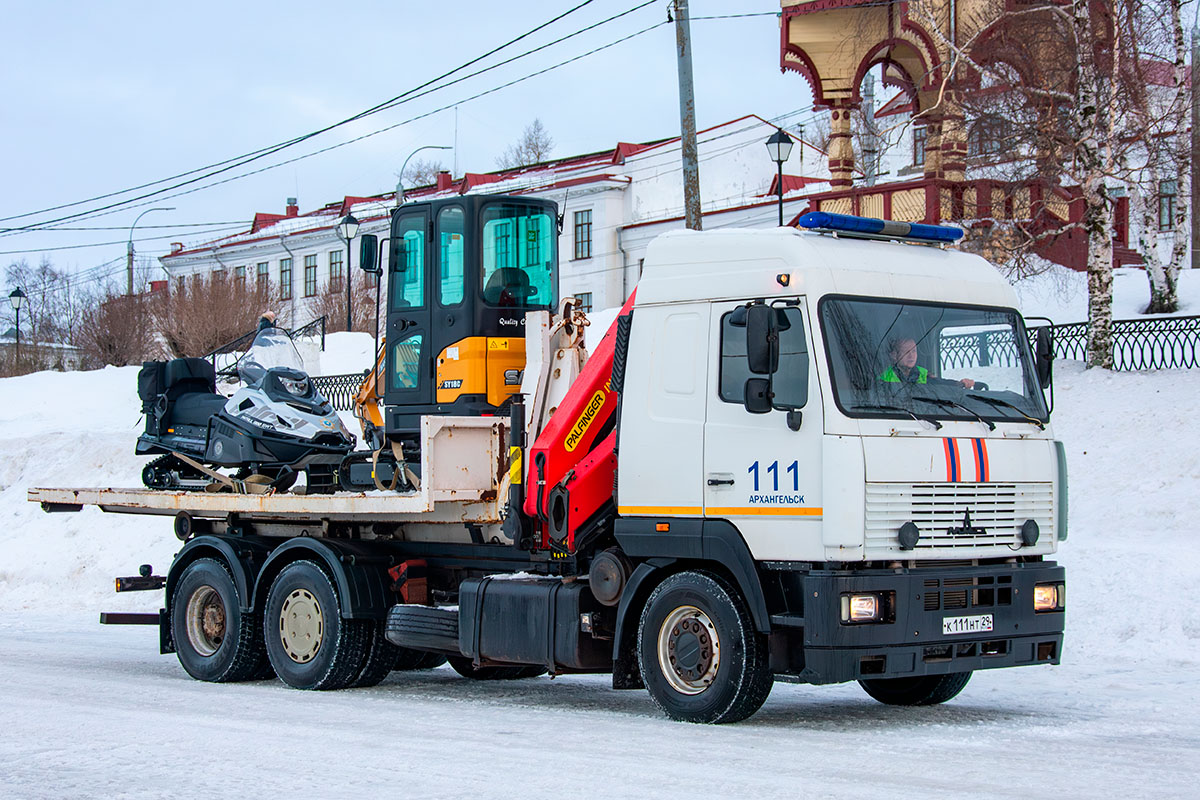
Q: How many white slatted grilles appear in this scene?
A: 1